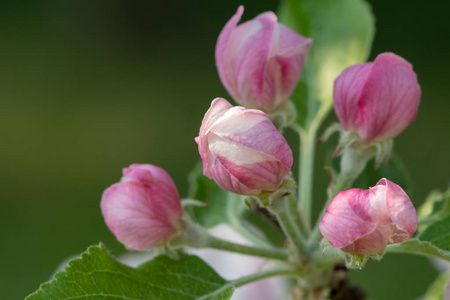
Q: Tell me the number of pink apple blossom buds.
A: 5